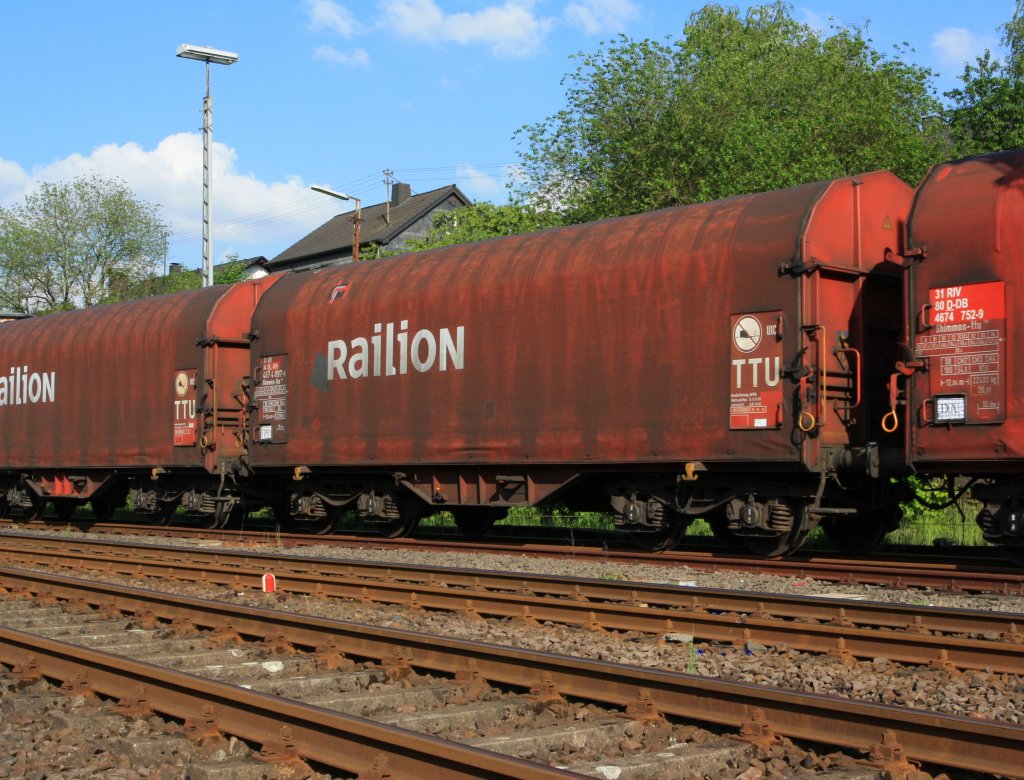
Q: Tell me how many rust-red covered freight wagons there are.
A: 3